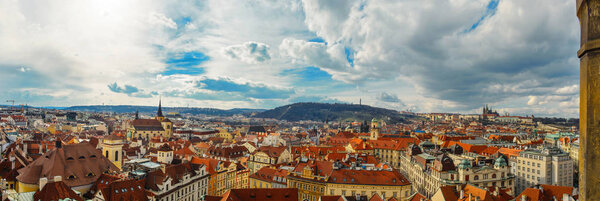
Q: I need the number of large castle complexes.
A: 1